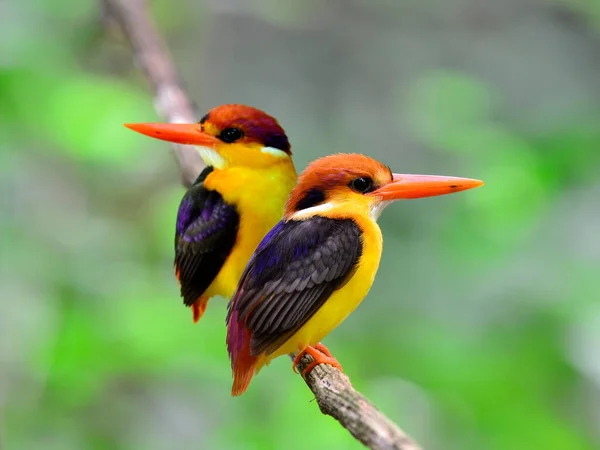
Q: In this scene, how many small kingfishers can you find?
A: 2